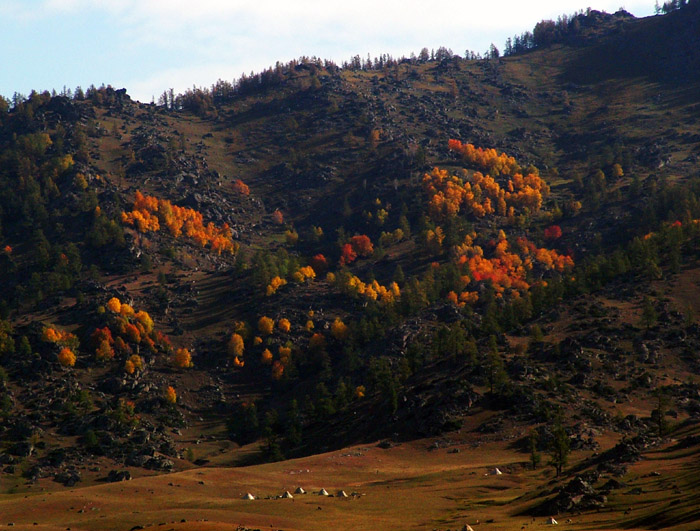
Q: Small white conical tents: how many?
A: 8